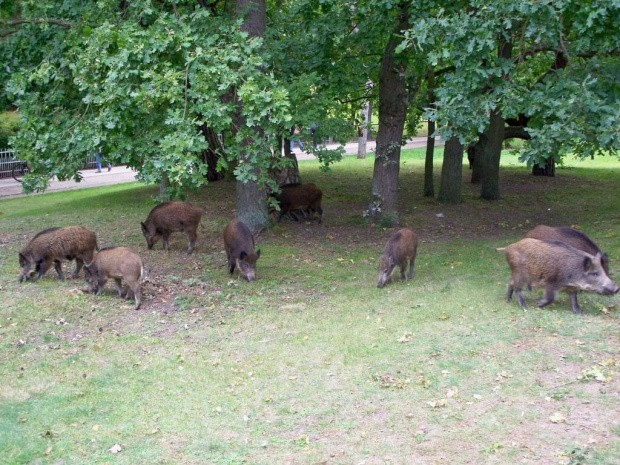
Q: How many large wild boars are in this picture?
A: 8